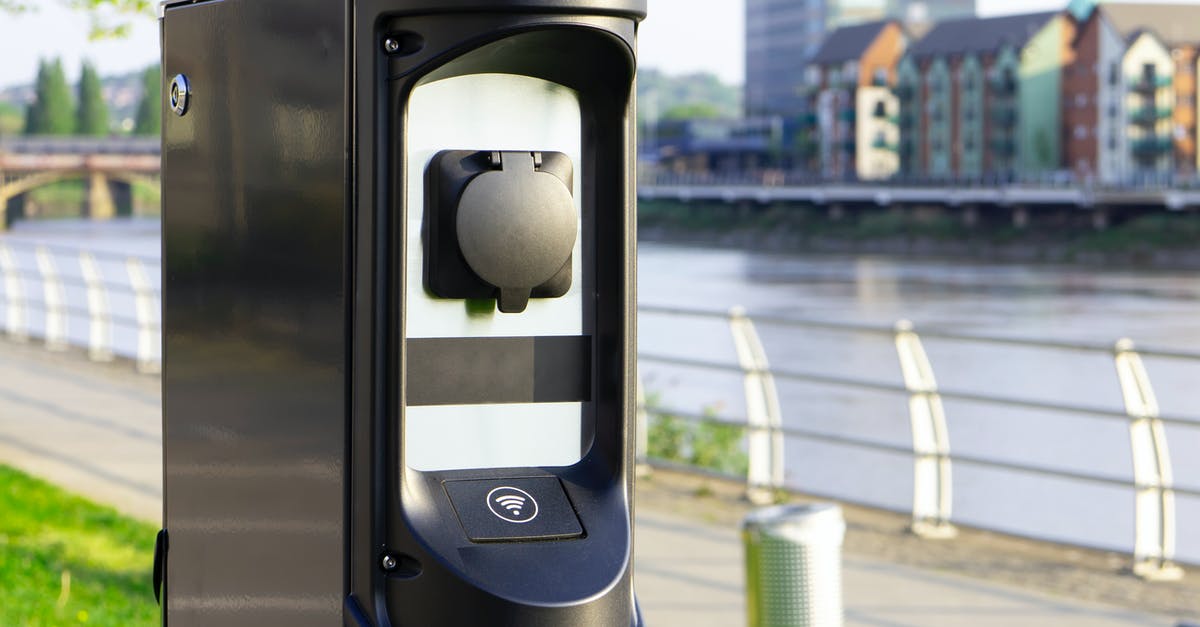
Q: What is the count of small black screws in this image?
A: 2